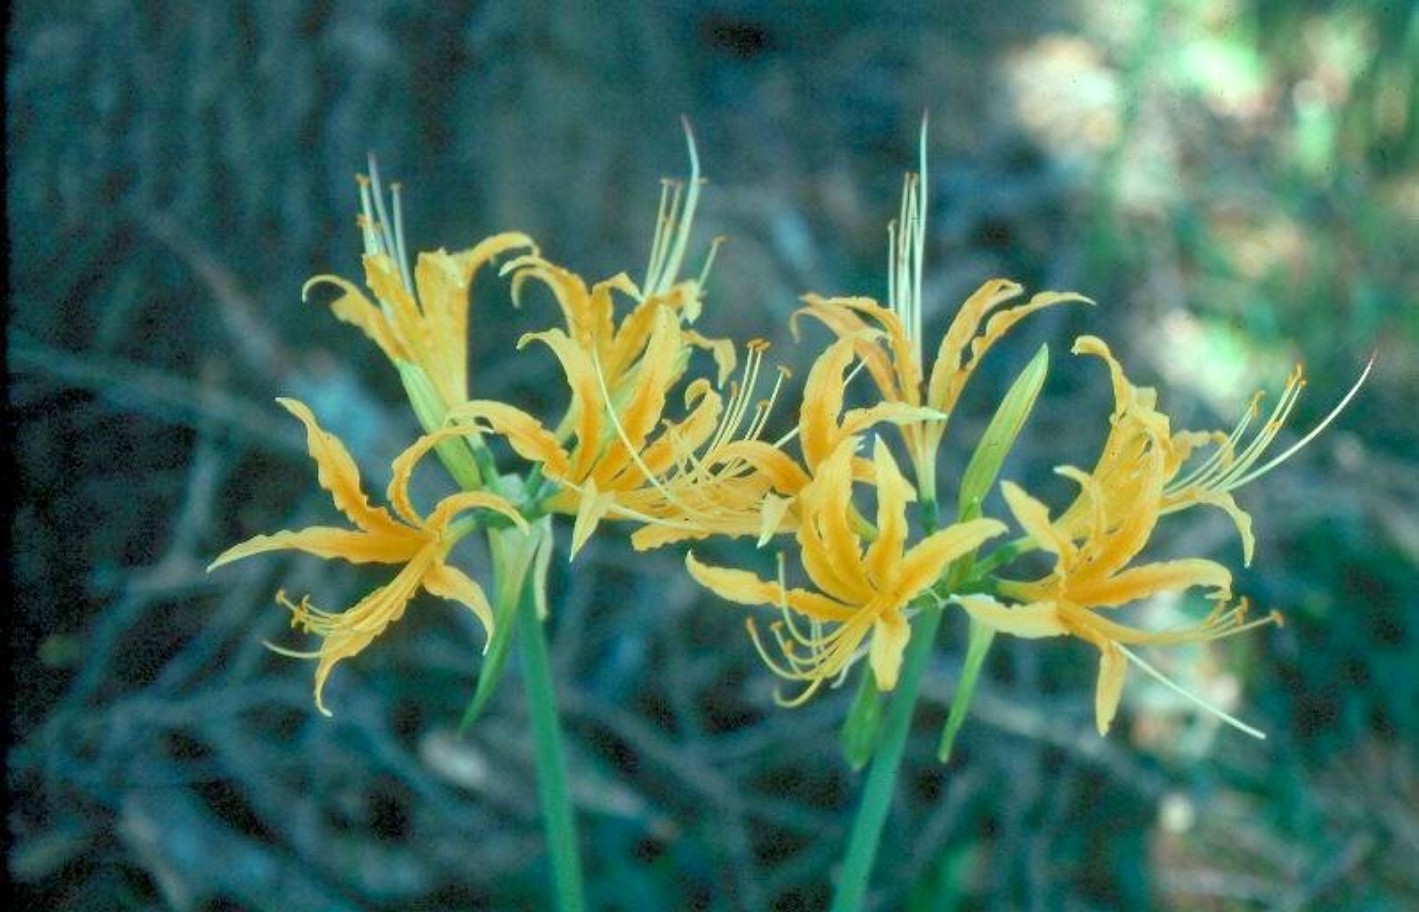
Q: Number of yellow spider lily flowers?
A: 9